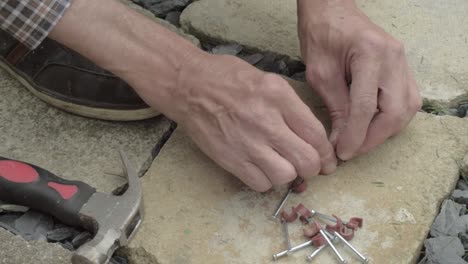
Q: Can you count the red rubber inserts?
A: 8